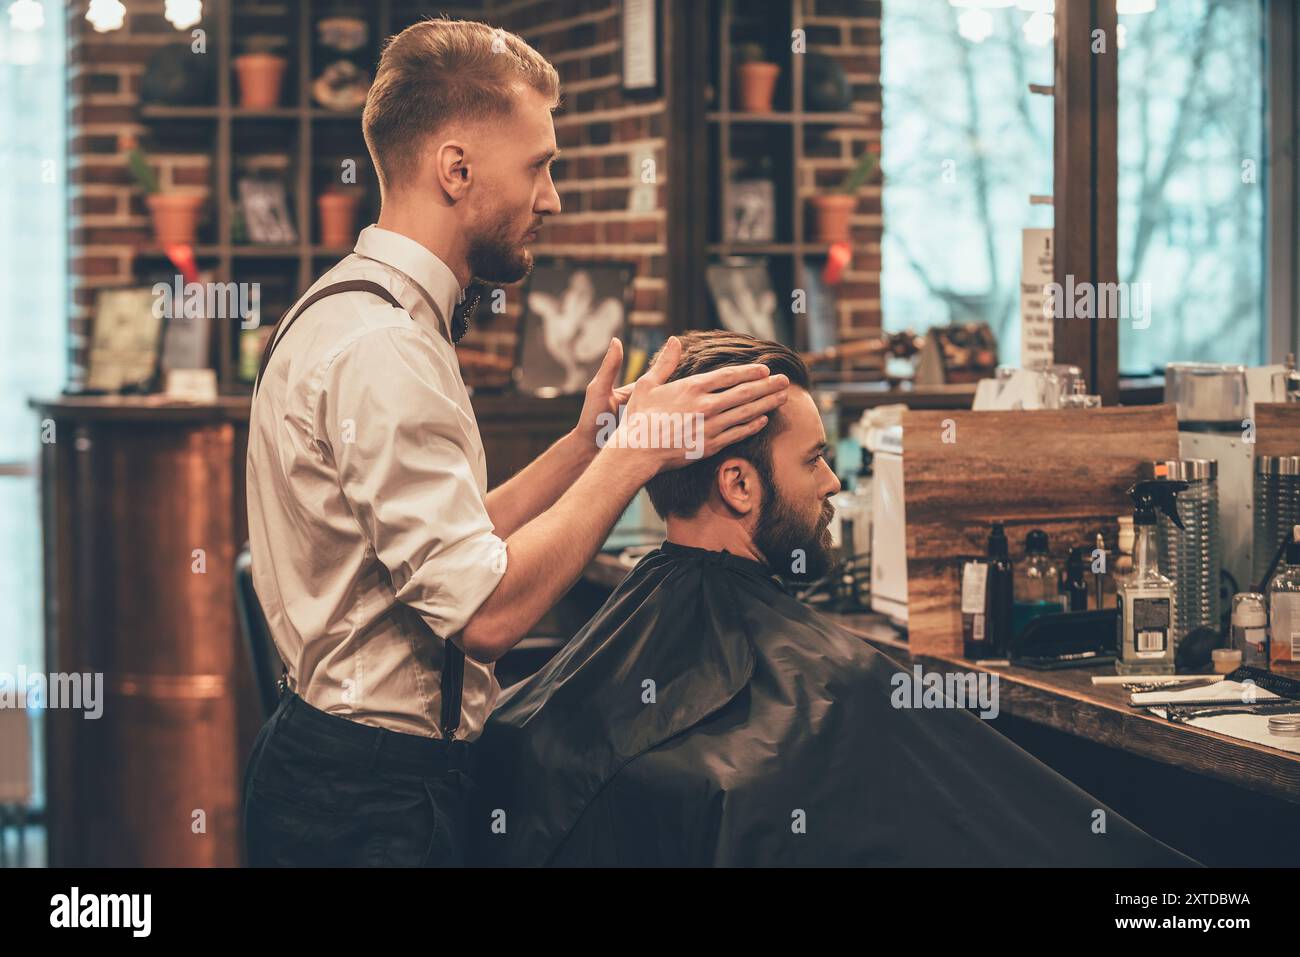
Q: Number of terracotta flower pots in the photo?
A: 5